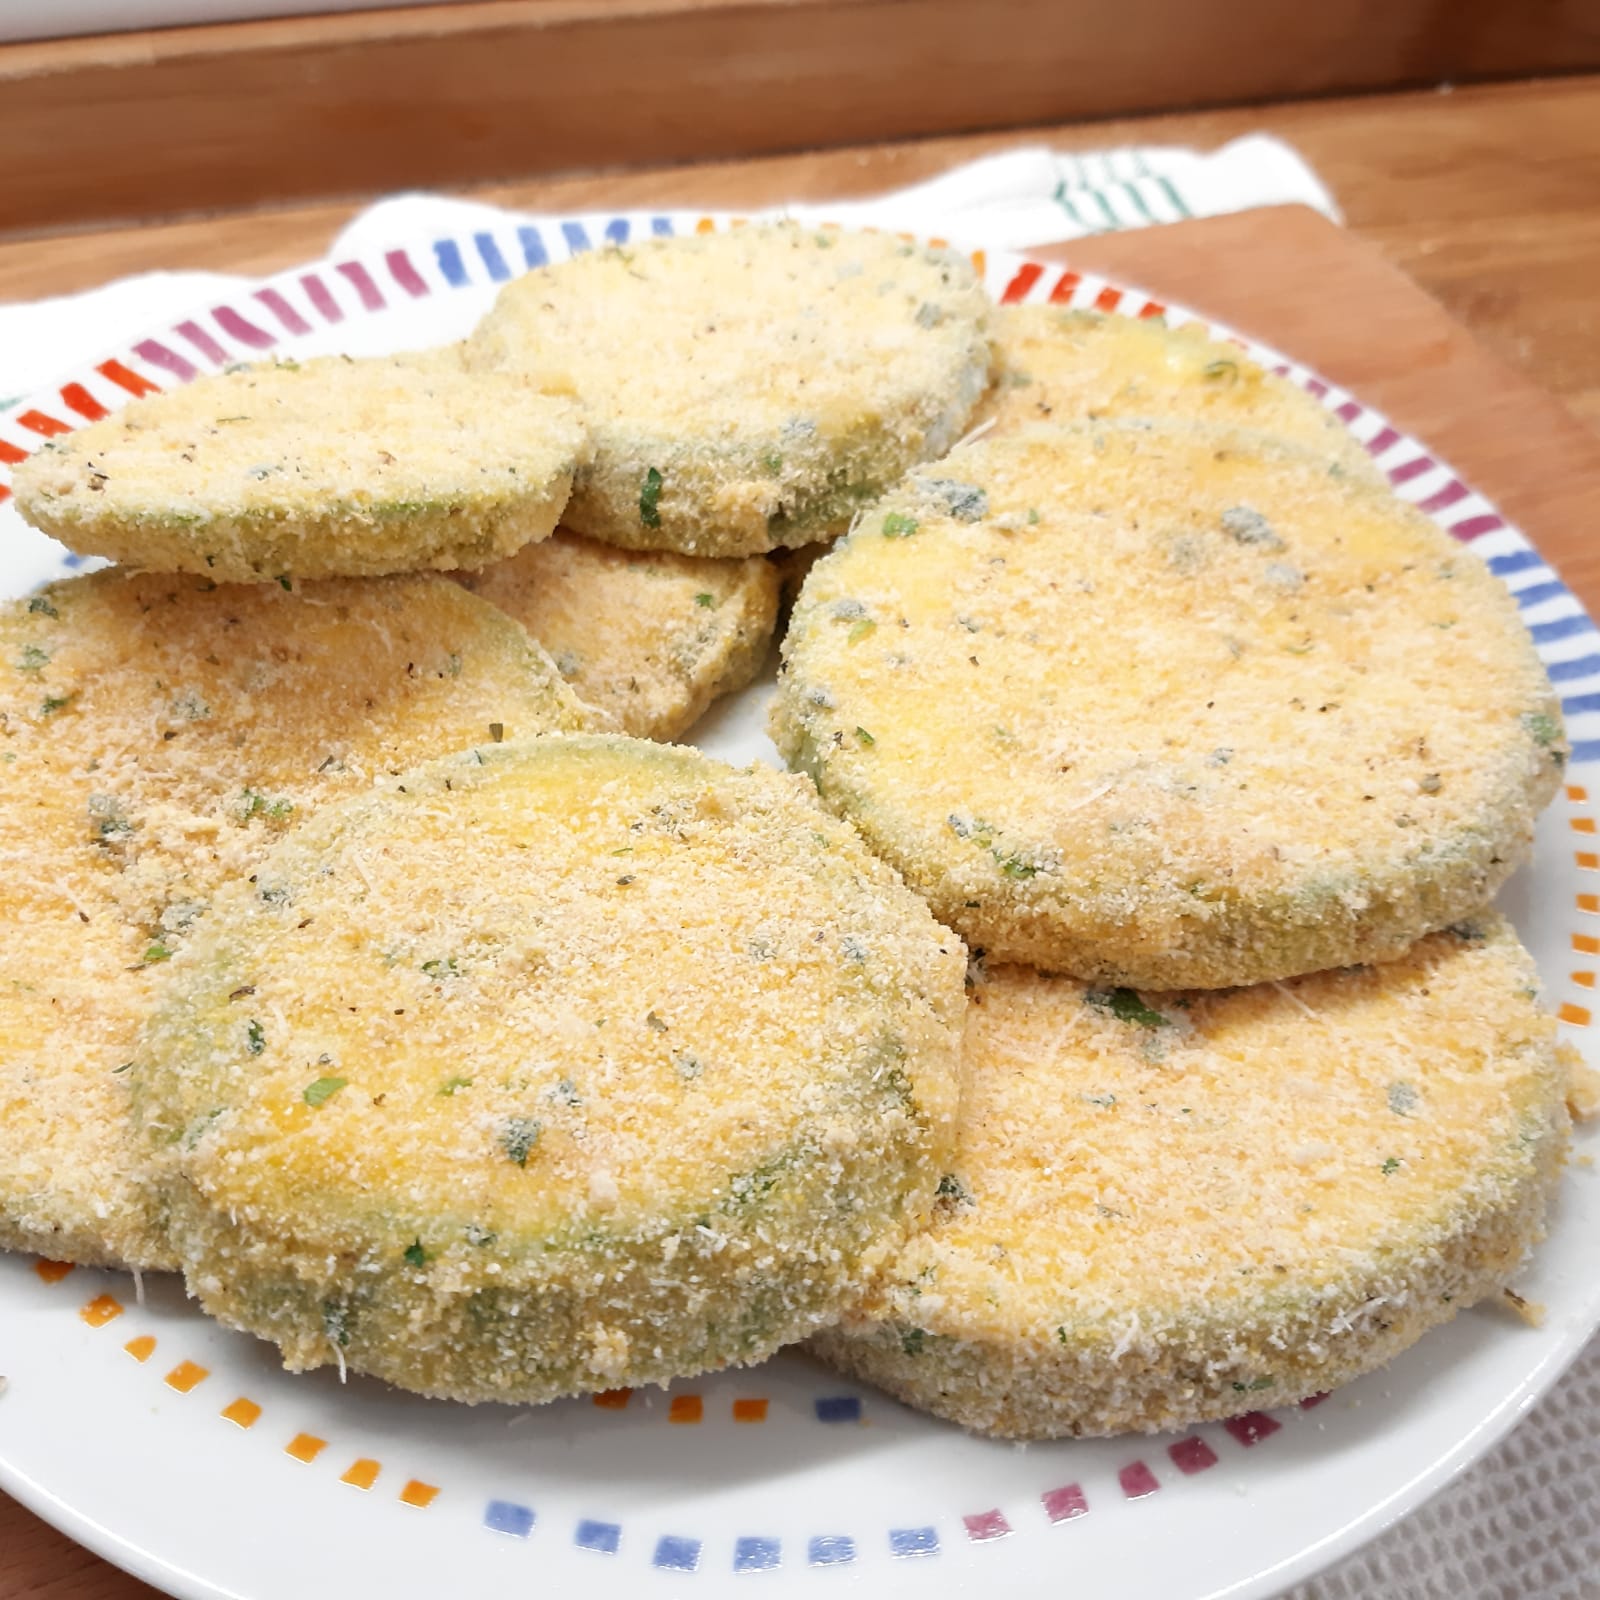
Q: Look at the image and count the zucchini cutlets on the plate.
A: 8